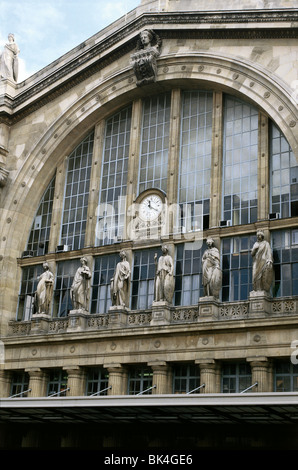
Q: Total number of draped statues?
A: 7